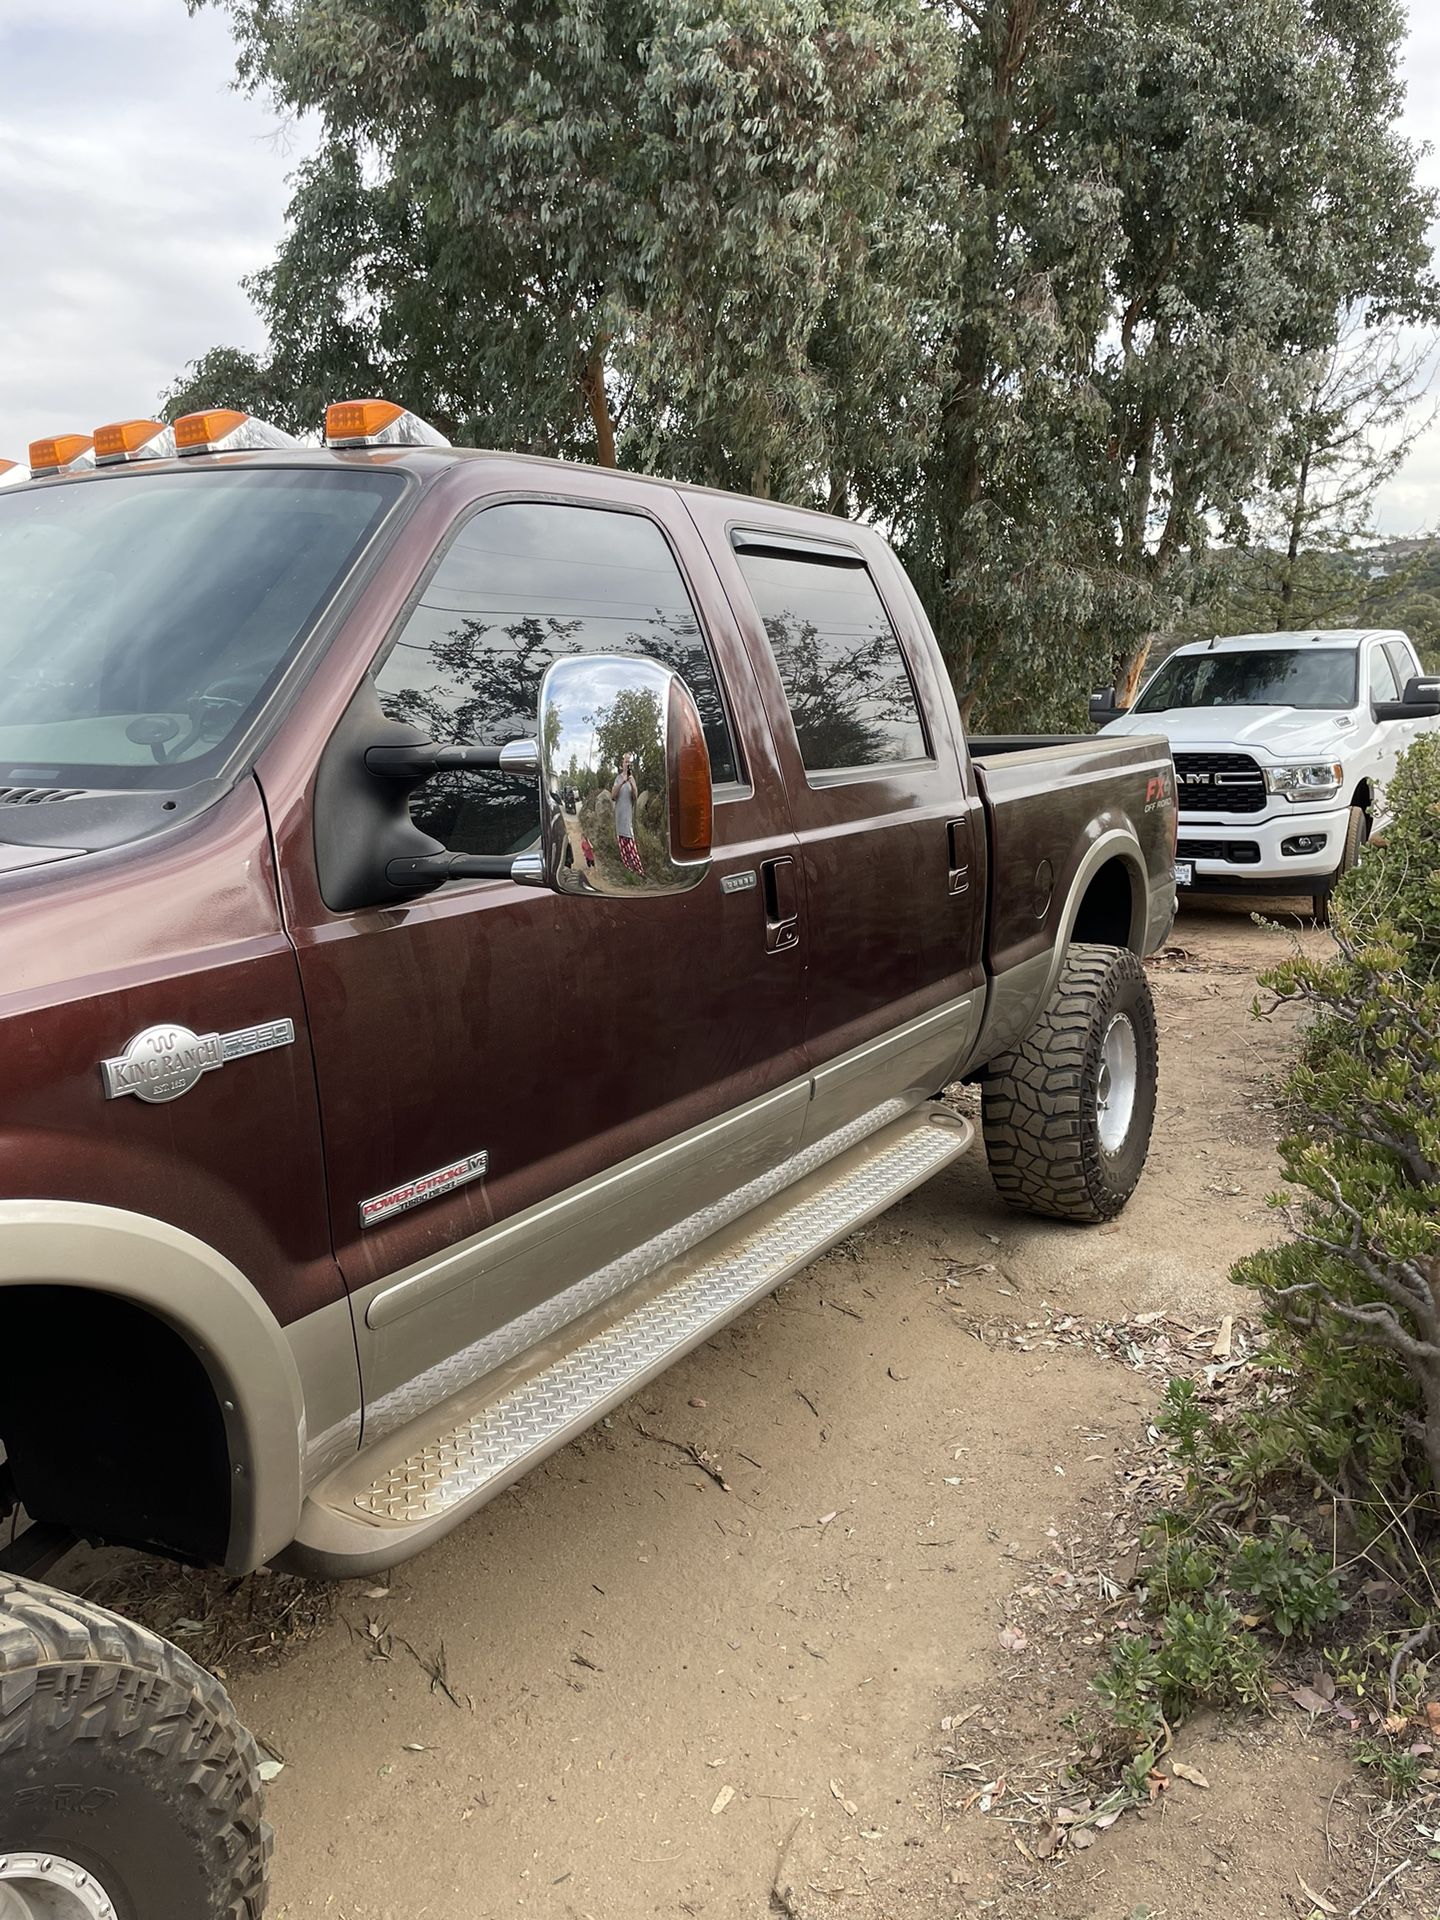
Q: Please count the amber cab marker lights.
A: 5